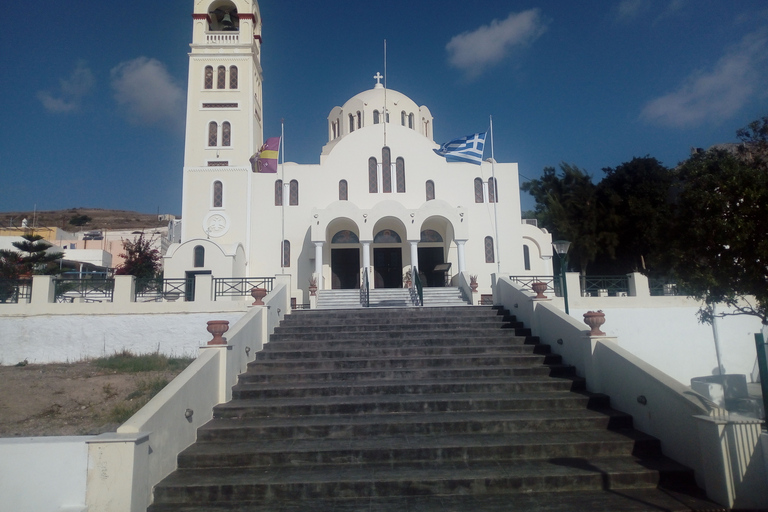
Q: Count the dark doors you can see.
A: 3